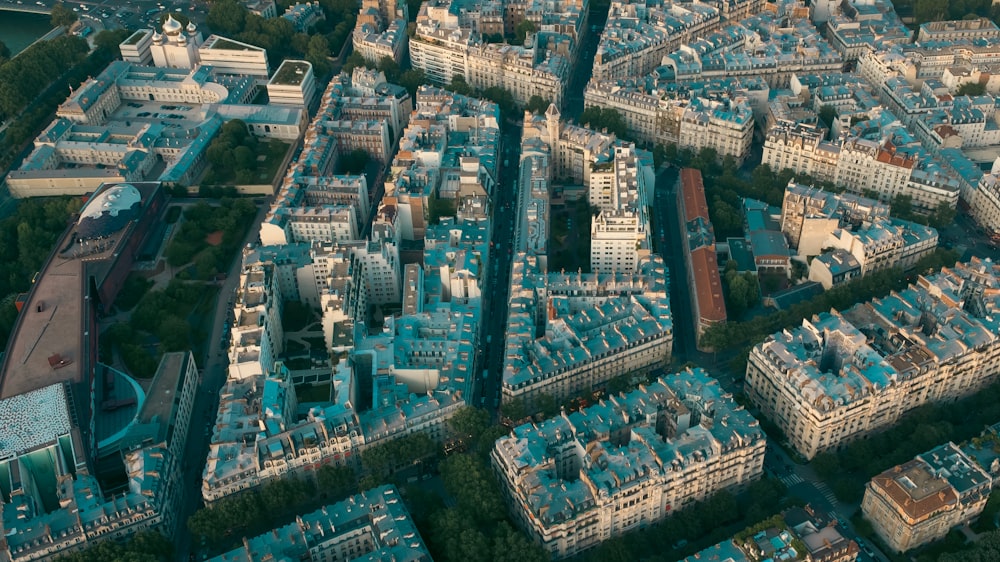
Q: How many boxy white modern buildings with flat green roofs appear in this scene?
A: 3